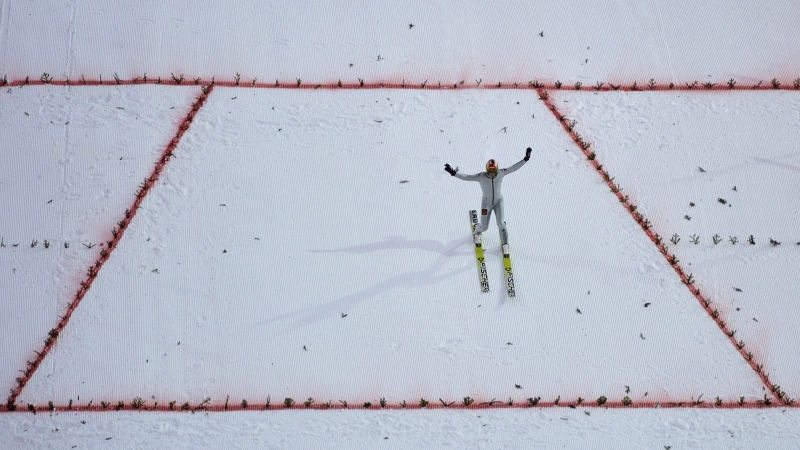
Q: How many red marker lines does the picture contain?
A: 4